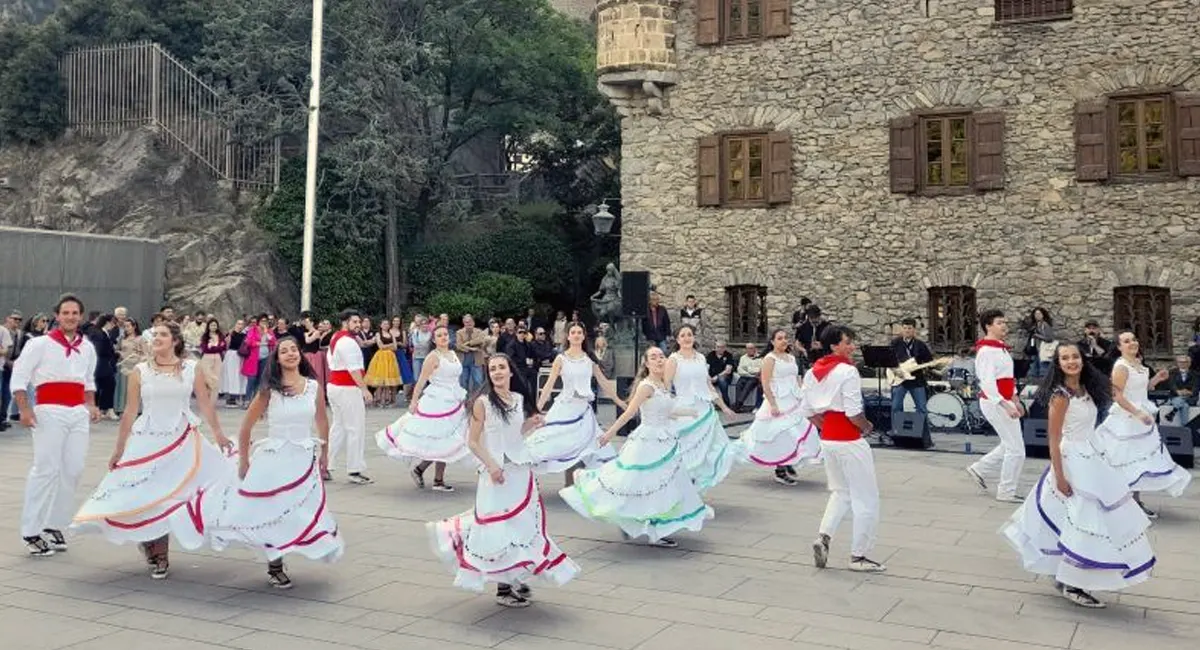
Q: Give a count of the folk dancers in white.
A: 14